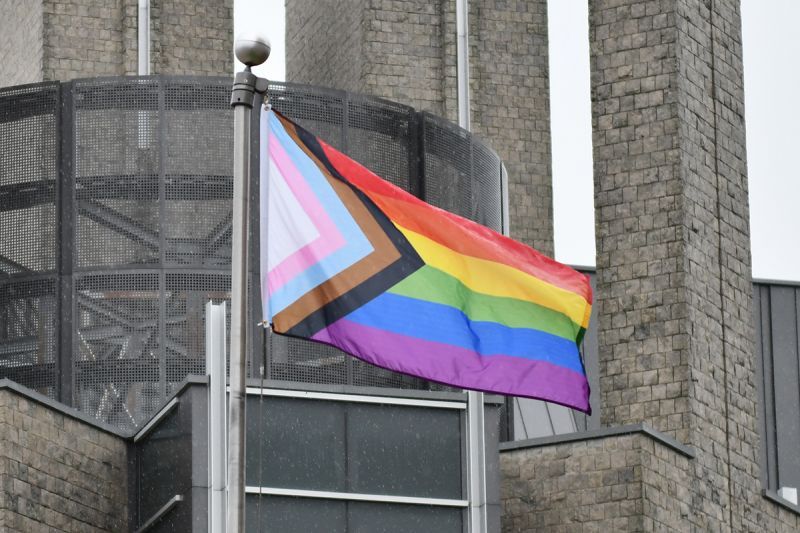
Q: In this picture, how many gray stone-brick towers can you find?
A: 3